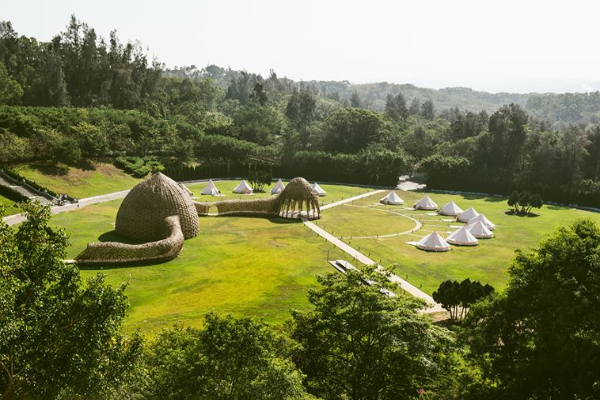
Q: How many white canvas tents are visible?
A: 13